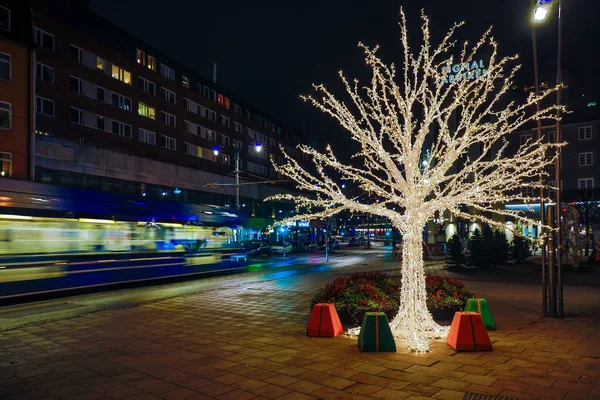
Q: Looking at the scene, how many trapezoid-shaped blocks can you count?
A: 4